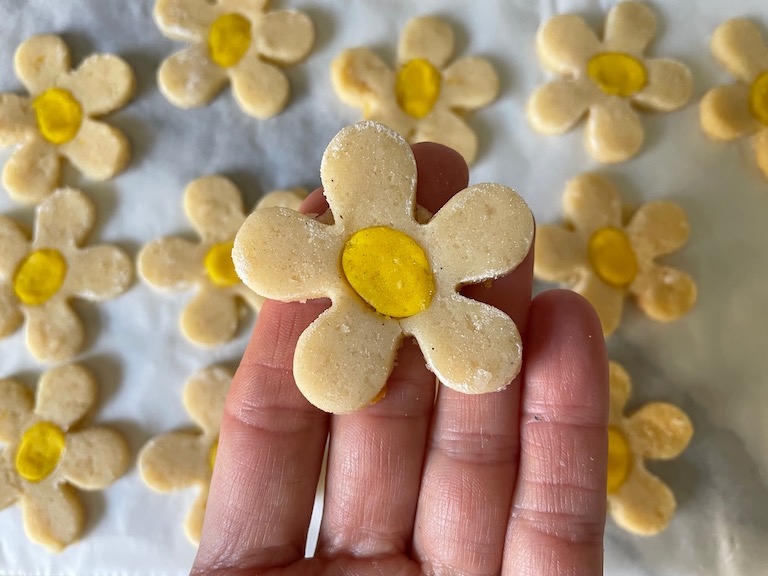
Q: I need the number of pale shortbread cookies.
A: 12